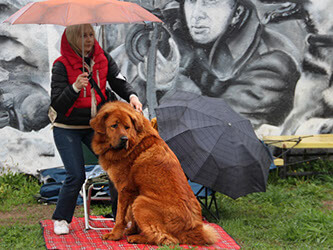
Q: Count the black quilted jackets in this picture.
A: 1